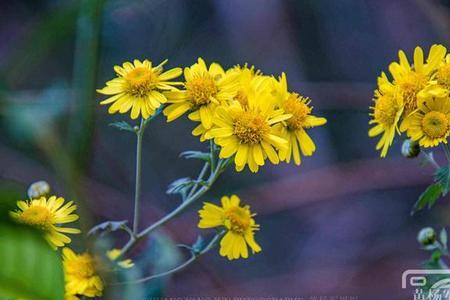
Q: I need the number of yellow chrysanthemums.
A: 12